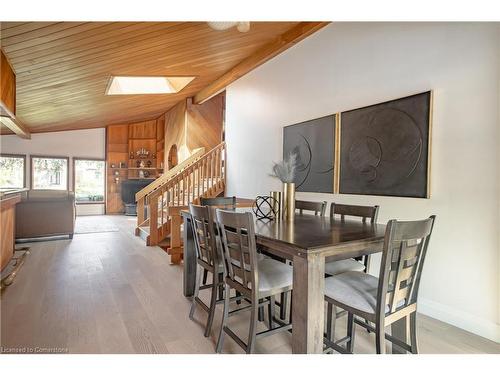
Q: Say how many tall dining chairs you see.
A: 6